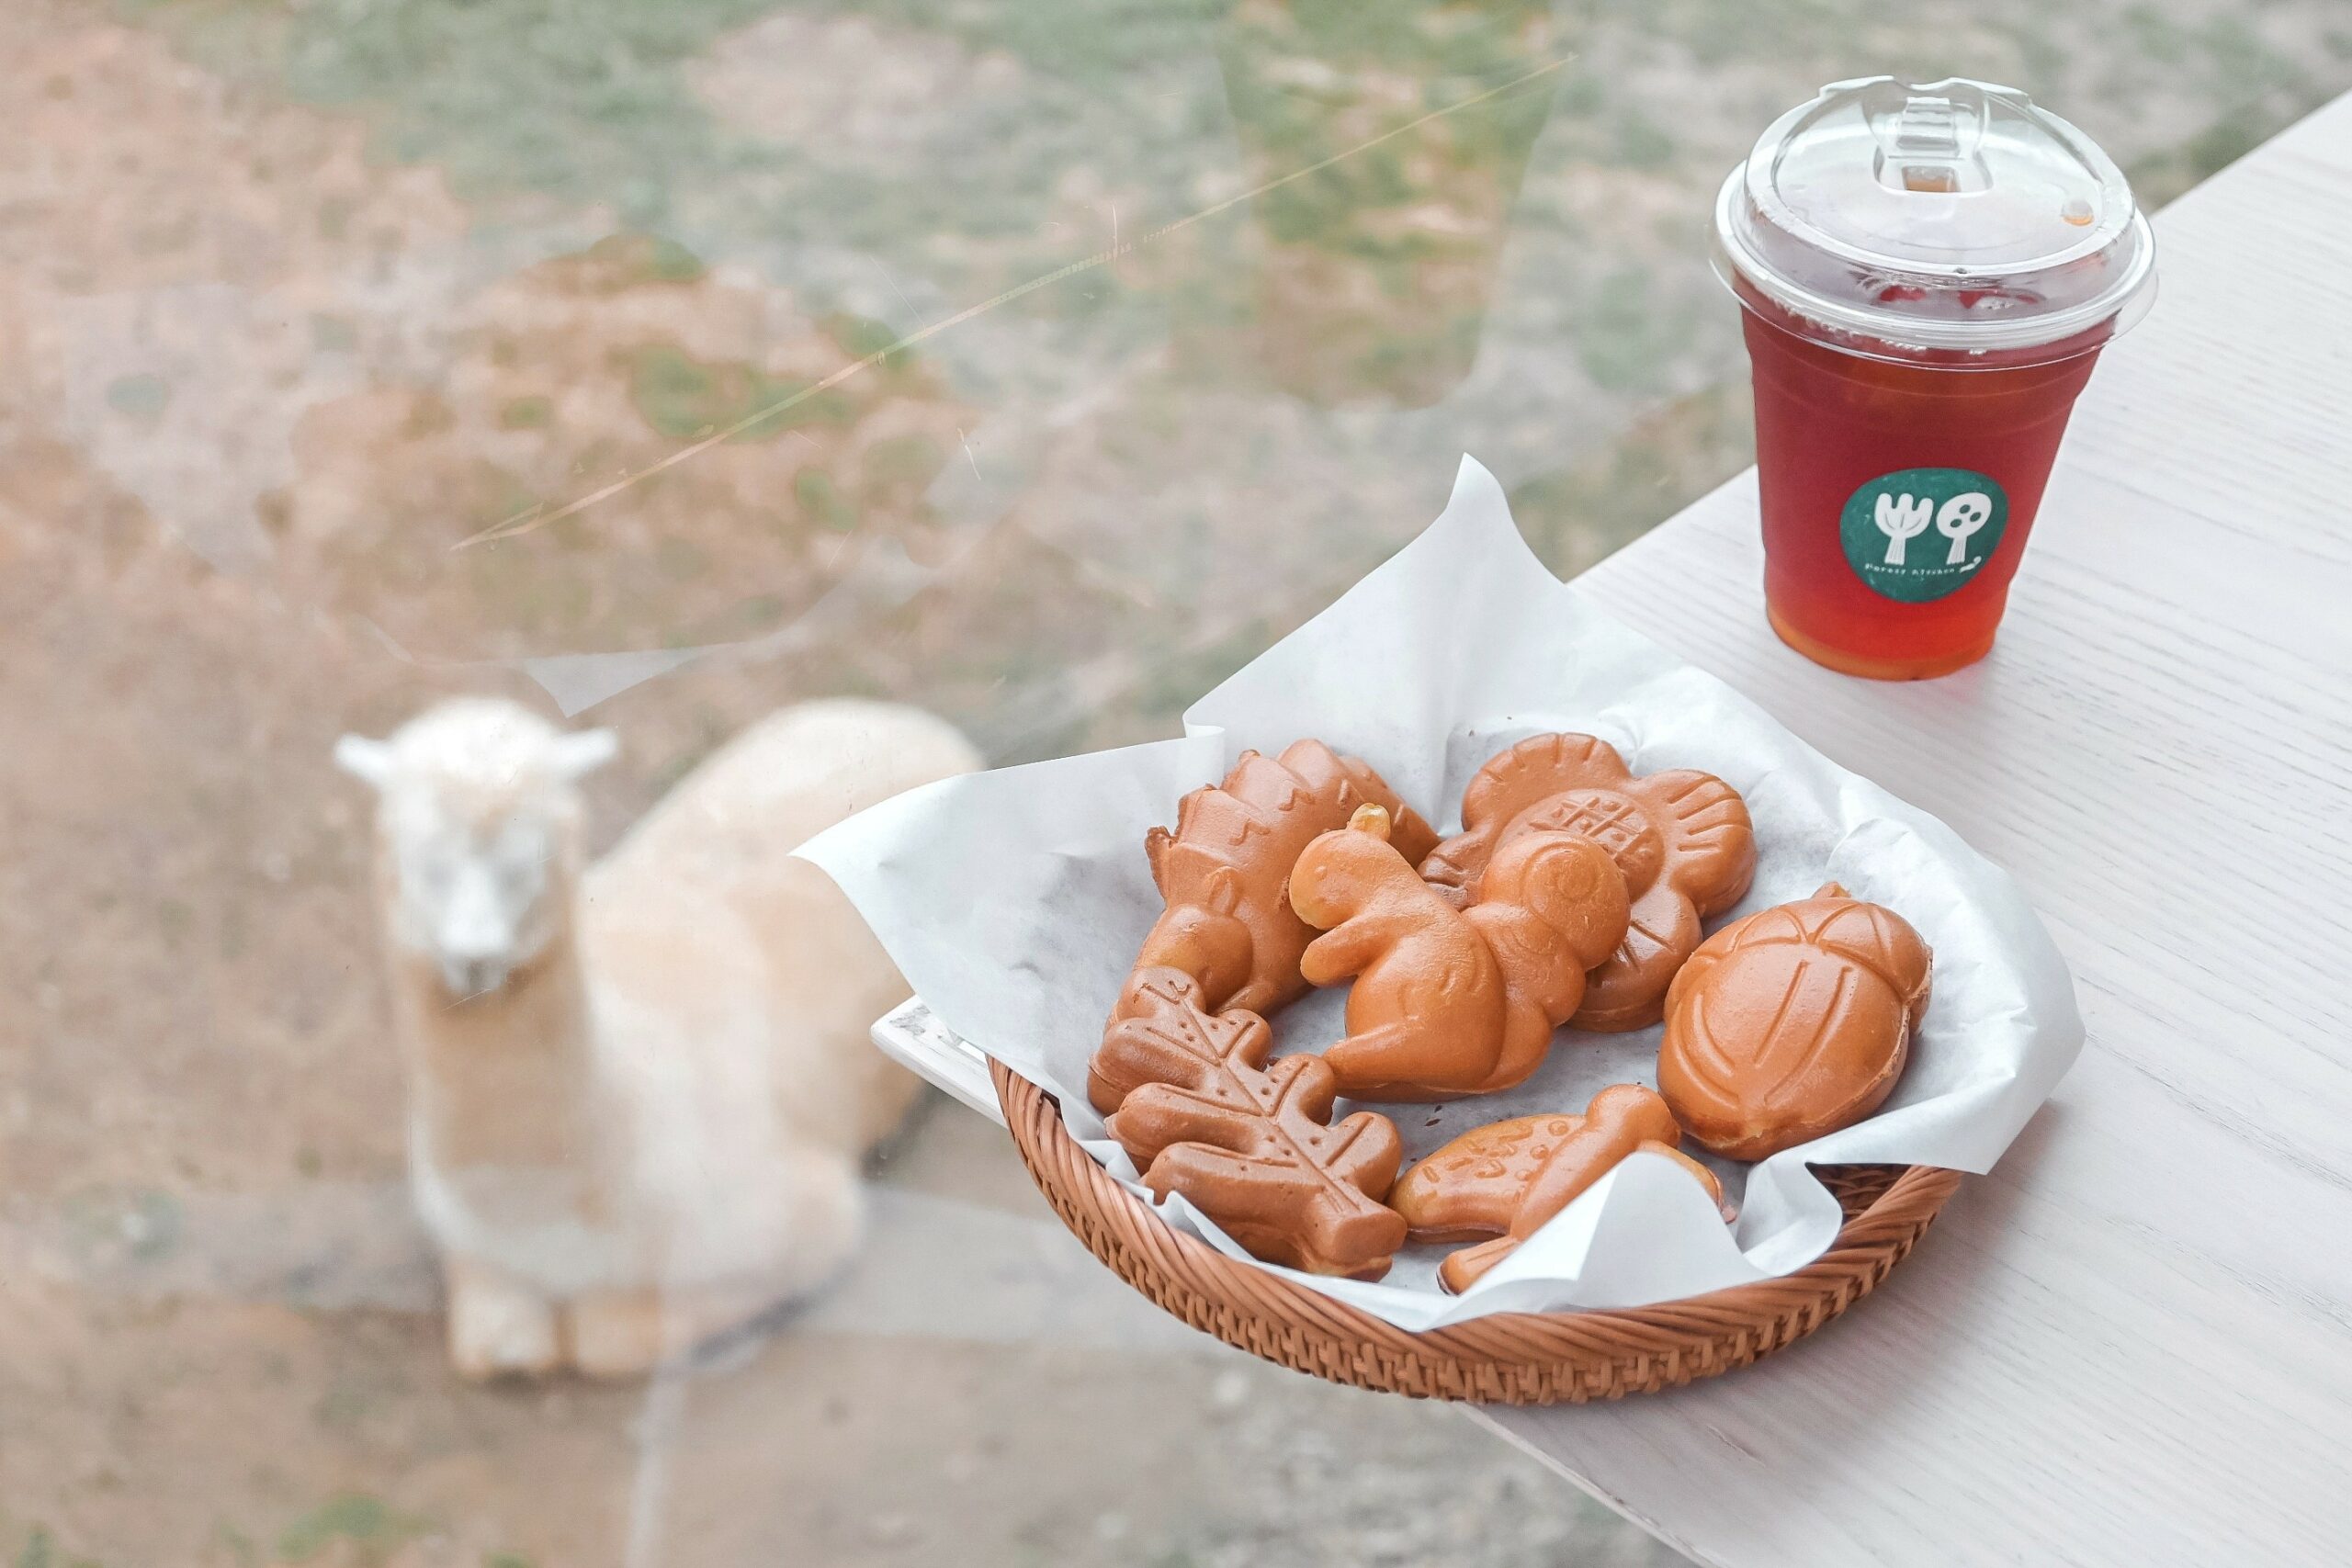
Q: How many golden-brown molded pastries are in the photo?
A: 6